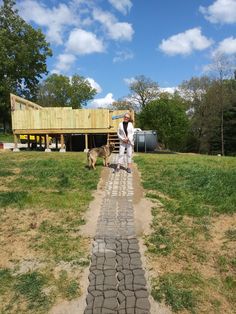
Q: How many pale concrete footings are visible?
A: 4